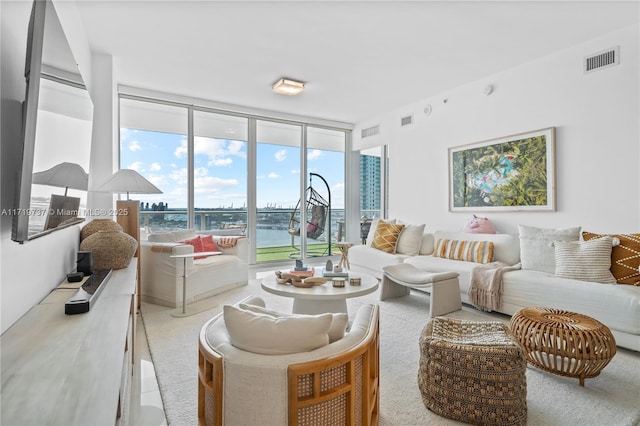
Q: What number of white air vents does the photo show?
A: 3